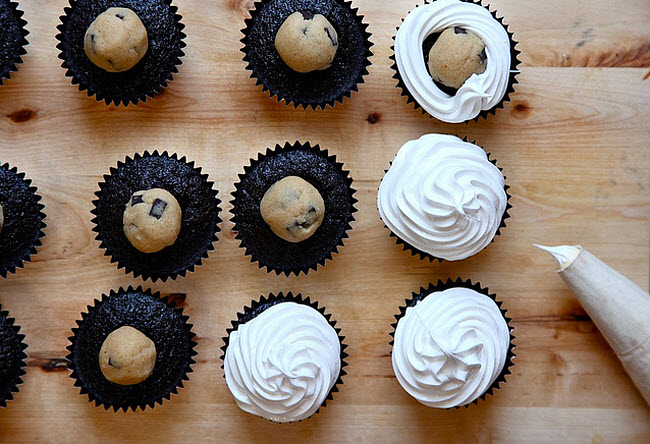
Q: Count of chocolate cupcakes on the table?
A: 12